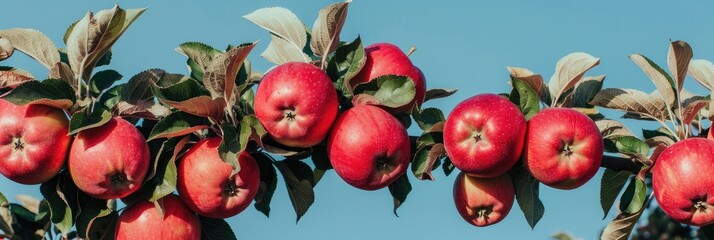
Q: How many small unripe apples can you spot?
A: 0